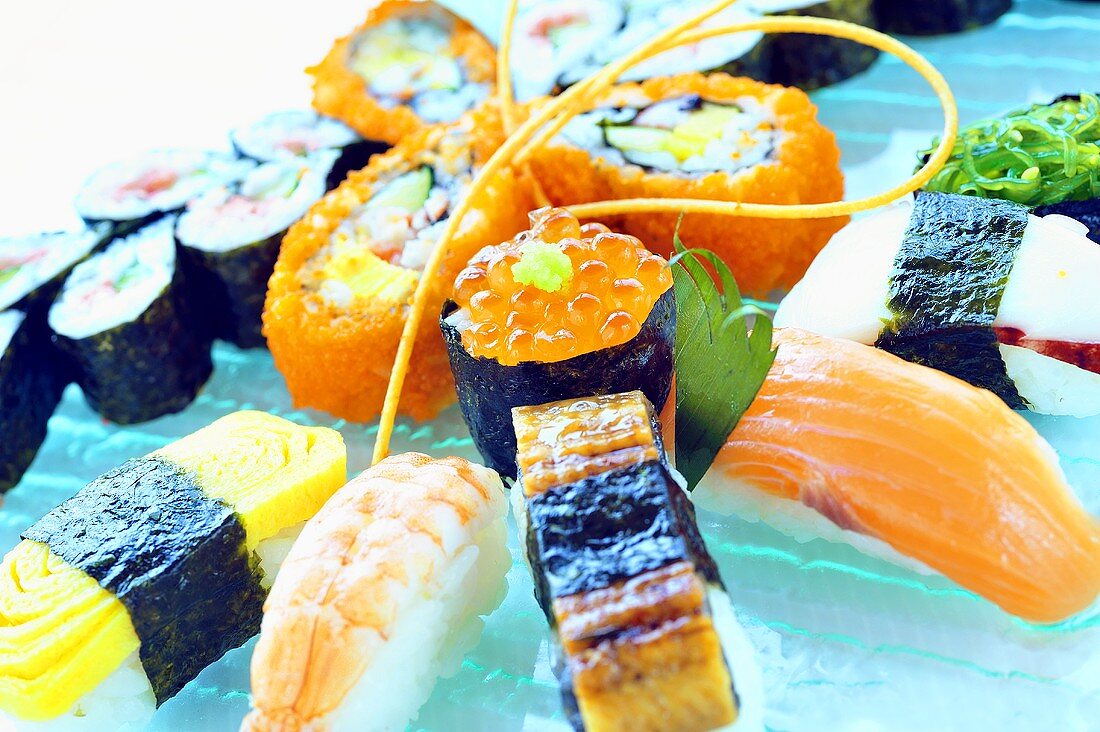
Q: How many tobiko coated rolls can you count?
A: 3